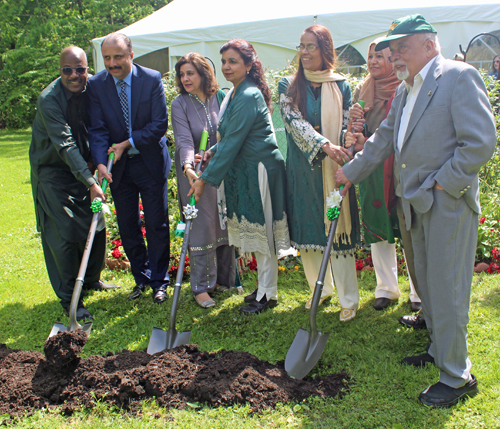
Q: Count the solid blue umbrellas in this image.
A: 0